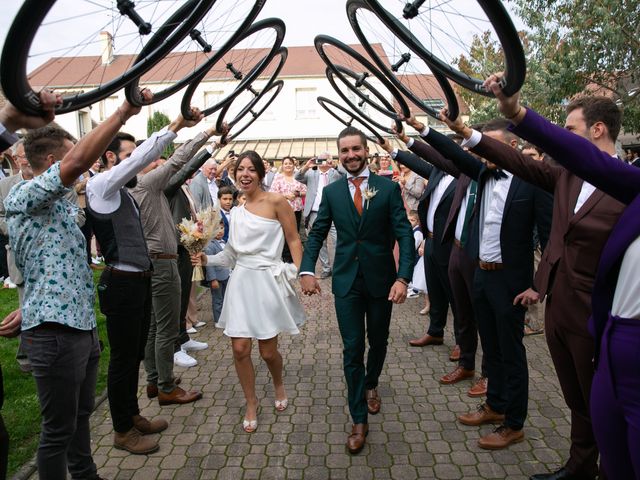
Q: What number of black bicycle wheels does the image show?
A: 10